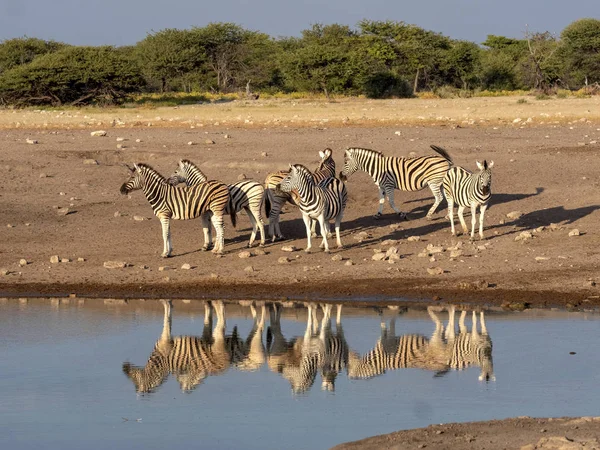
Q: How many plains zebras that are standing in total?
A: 6